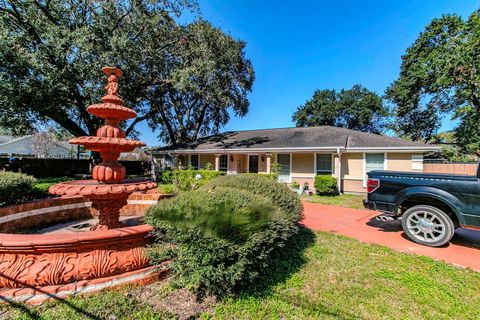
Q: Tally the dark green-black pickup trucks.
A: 1